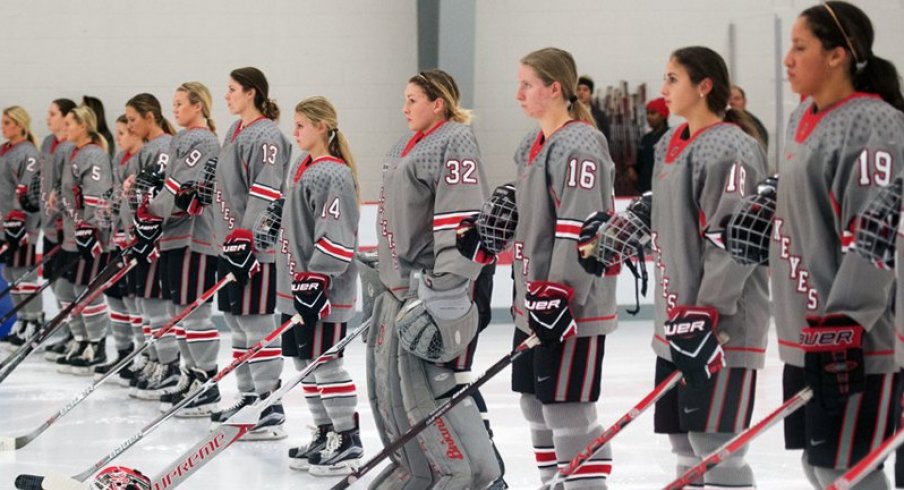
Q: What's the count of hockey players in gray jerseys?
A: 12